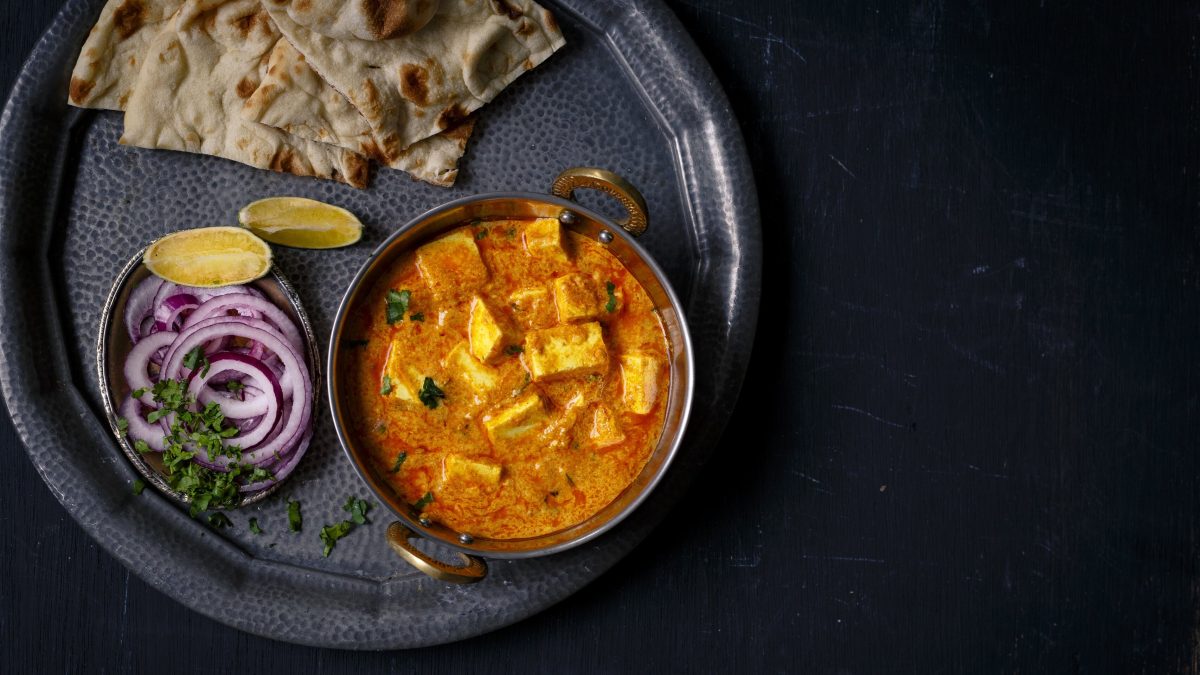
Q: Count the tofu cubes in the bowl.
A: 12